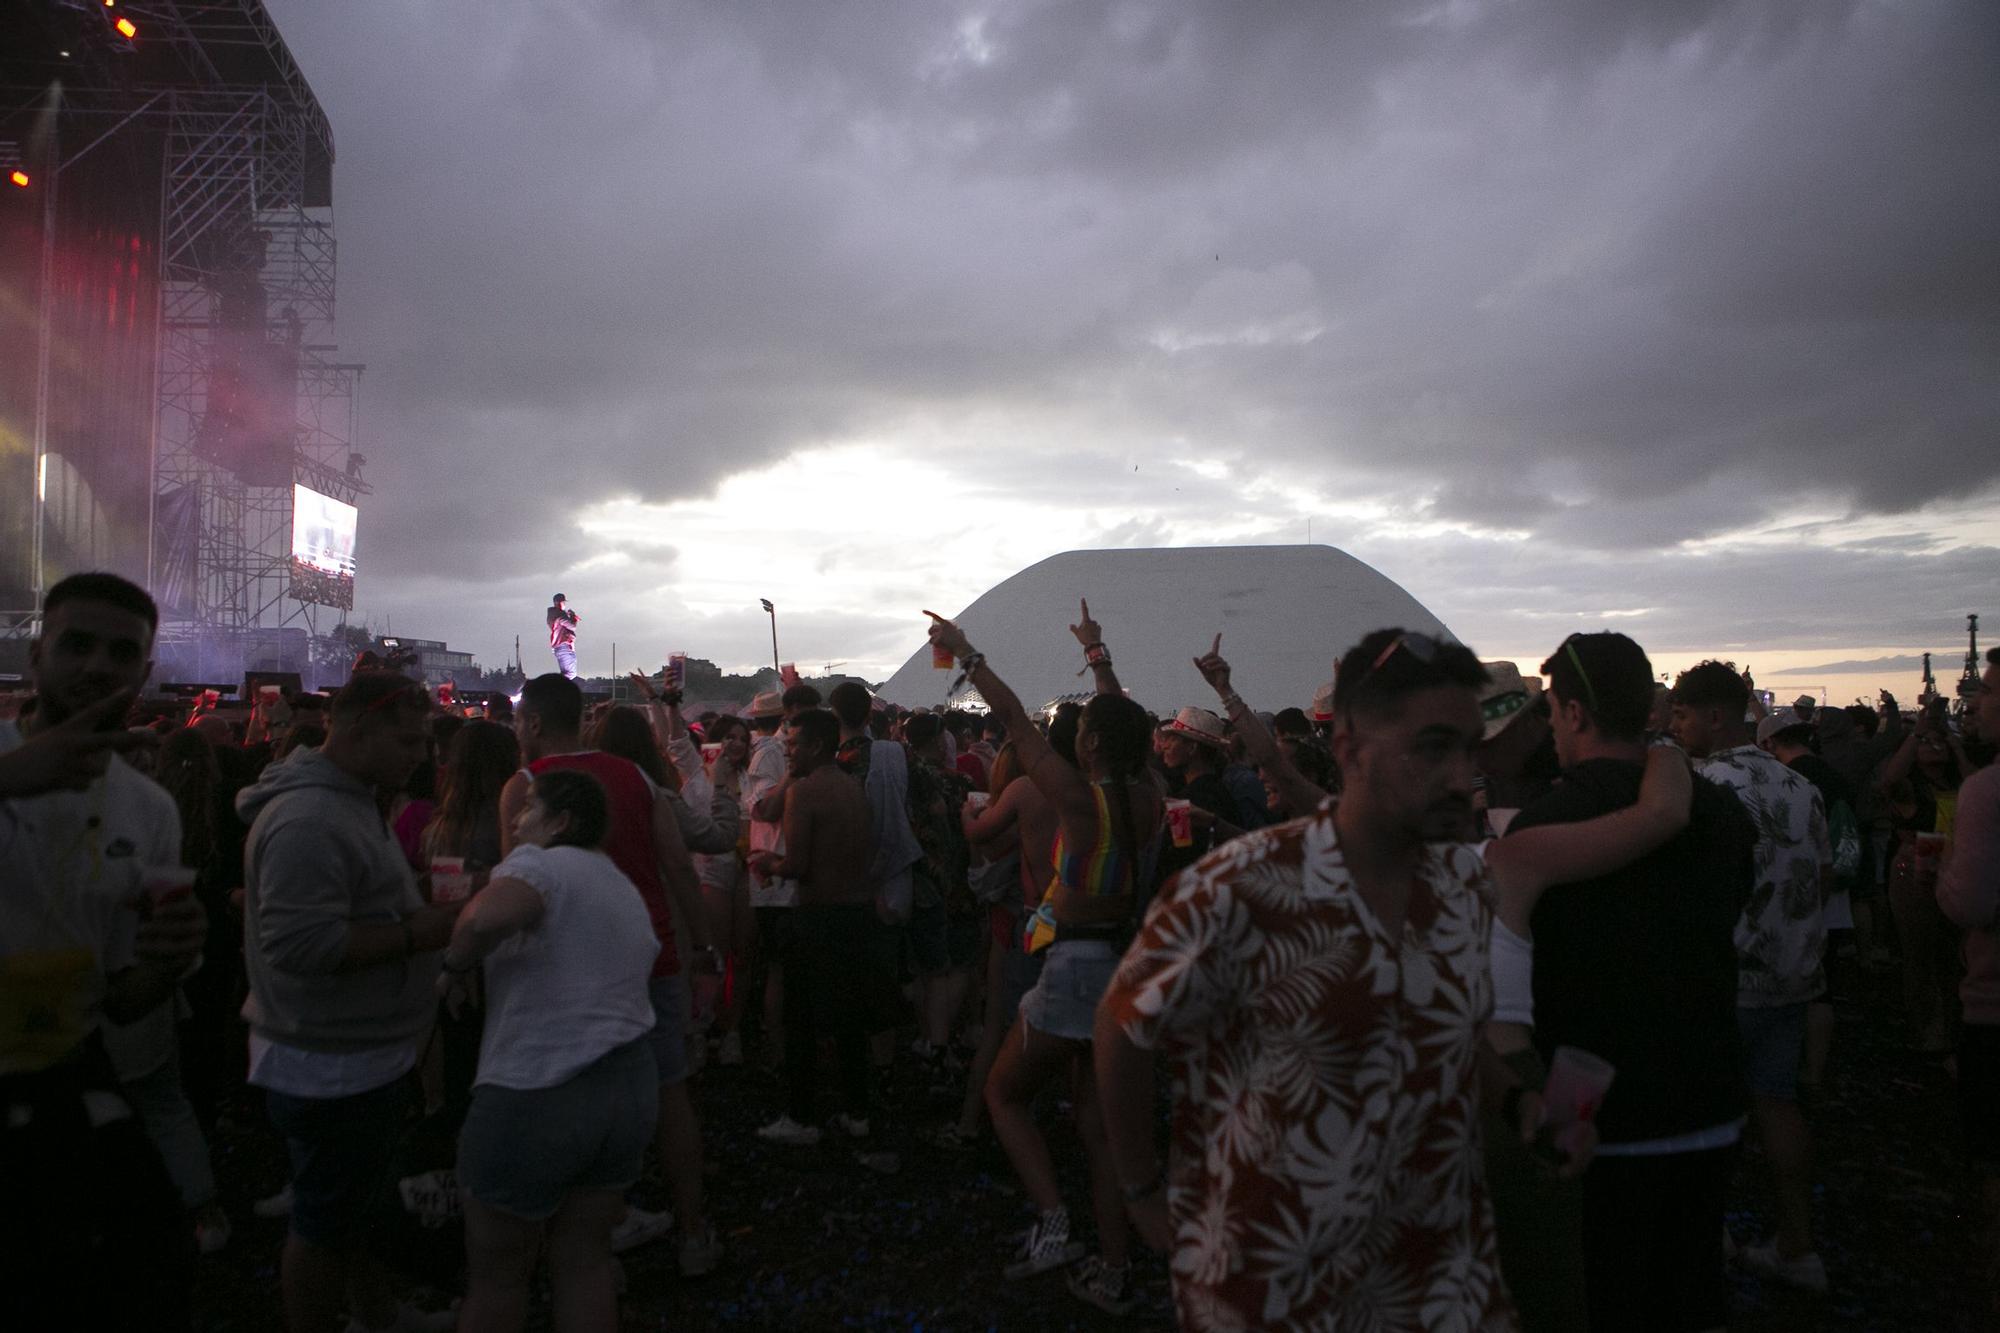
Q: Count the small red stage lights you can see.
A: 2